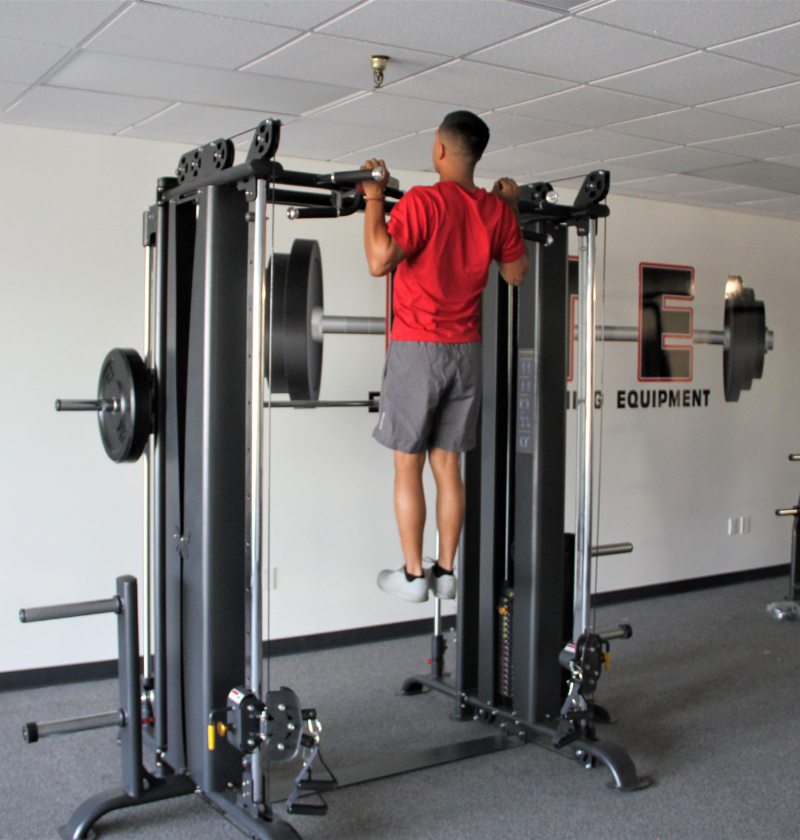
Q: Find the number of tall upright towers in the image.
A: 2